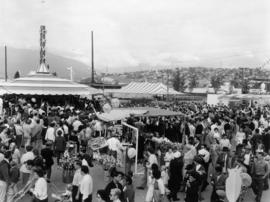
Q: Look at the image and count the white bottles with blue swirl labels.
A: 0